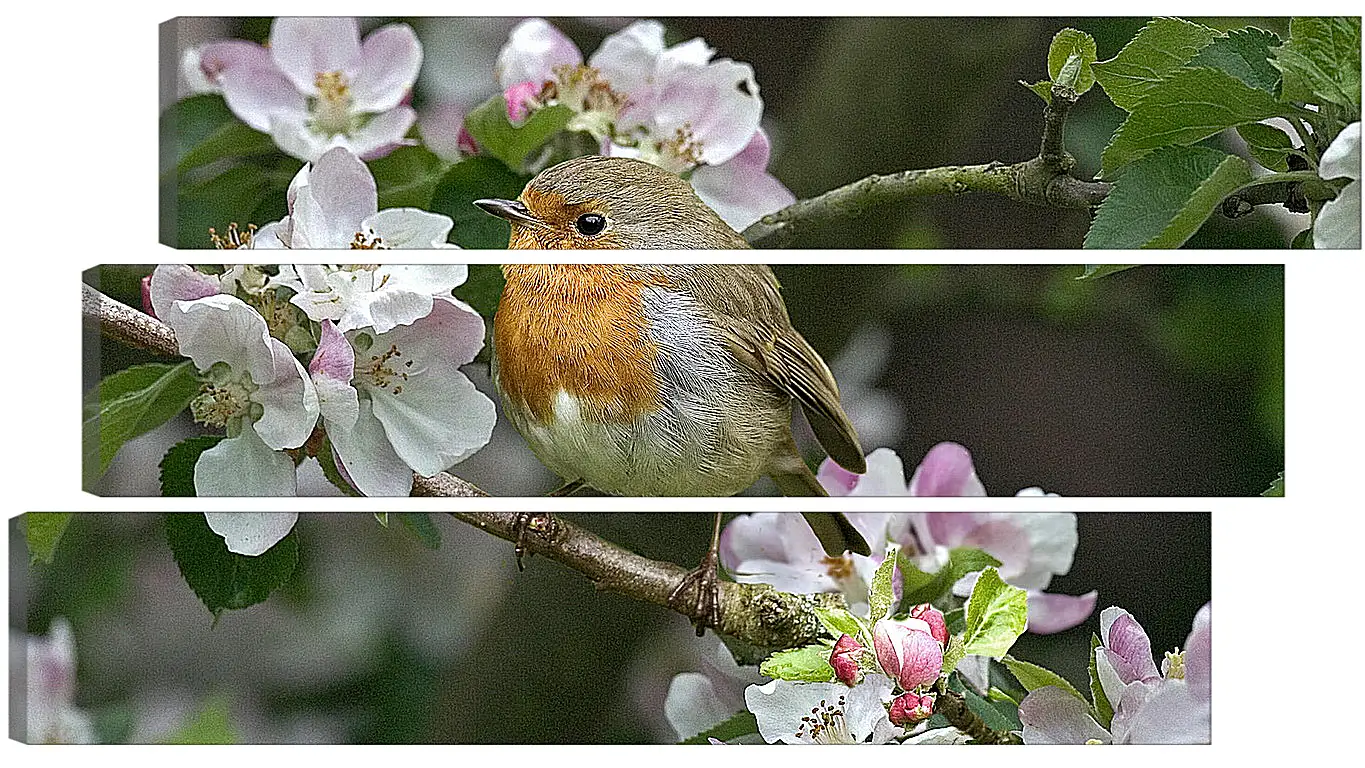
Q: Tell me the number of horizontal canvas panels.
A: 3